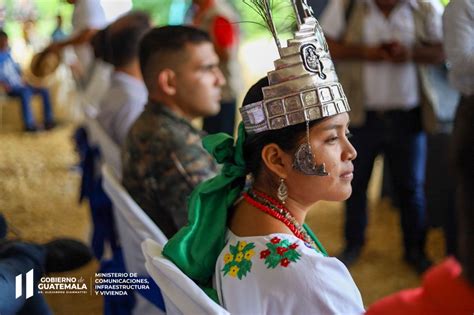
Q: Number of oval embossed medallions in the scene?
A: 1